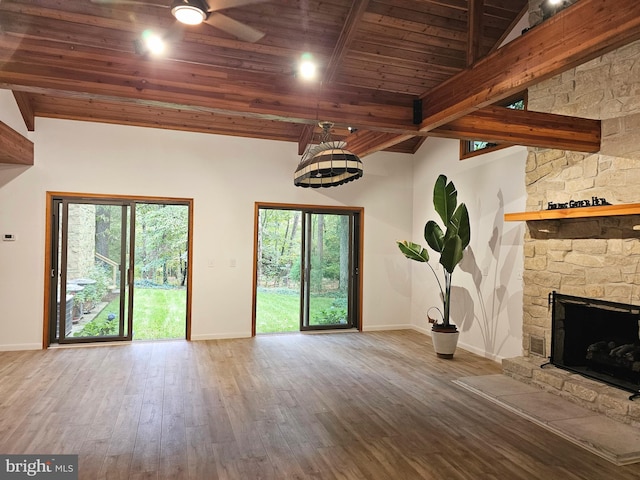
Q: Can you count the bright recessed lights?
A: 2